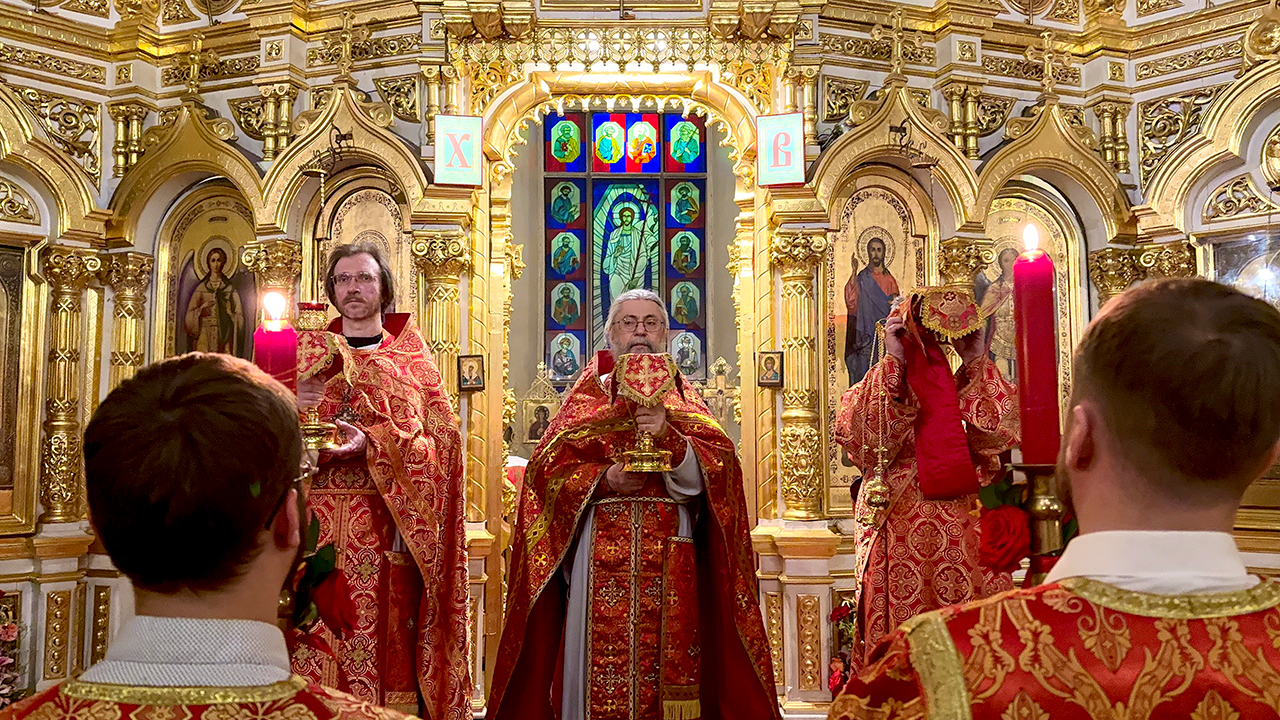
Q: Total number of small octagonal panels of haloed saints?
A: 12